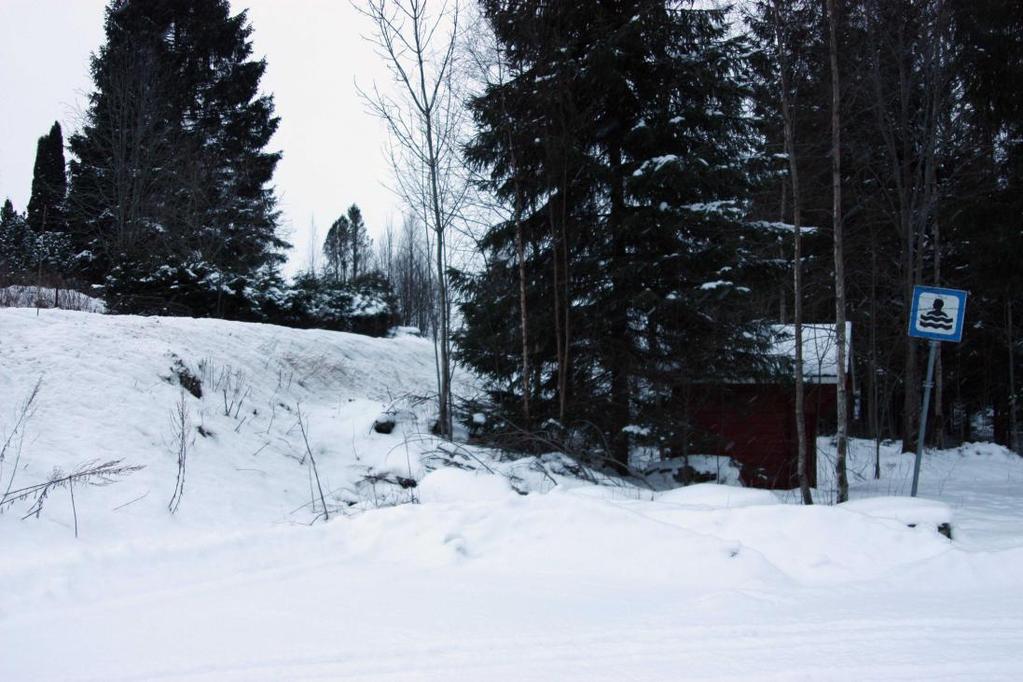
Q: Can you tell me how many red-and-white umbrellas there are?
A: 0